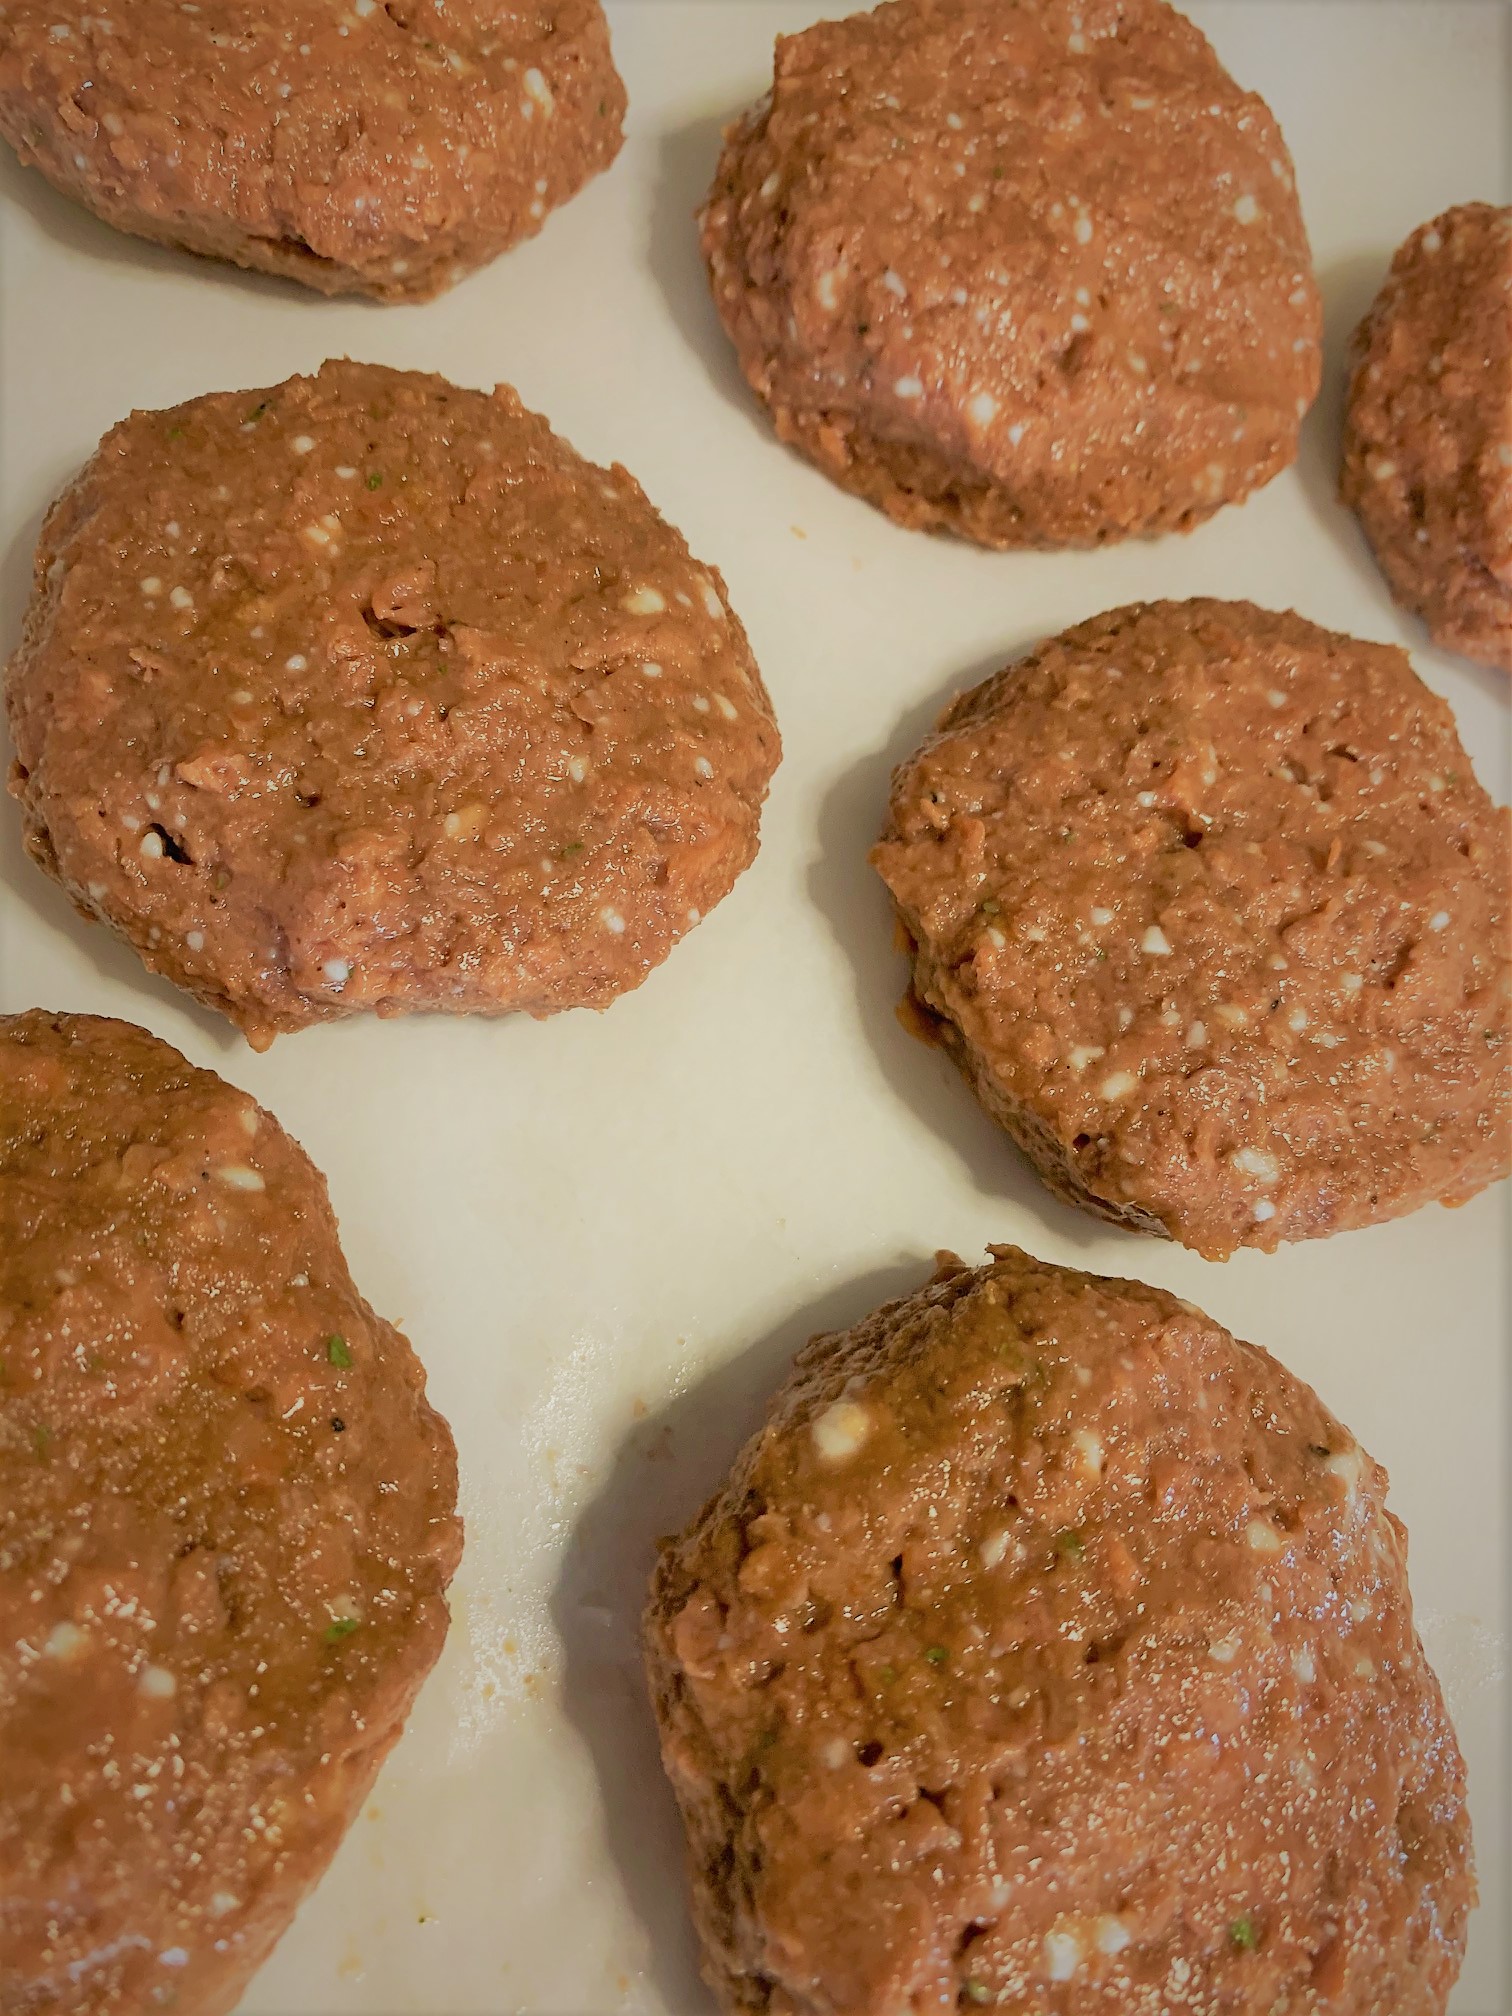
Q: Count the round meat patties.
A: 7